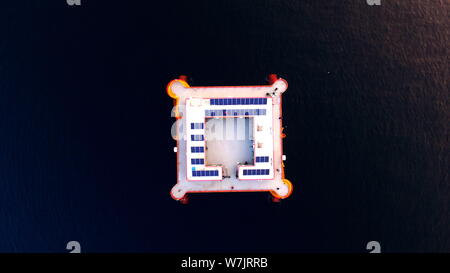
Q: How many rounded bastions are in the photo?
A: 4